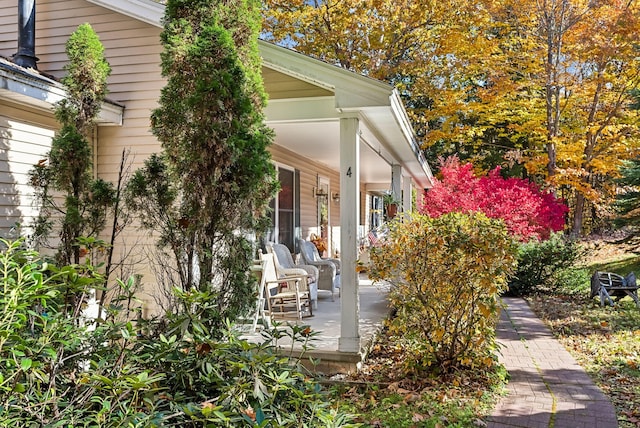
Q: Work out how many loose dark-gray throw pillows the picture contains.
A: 0